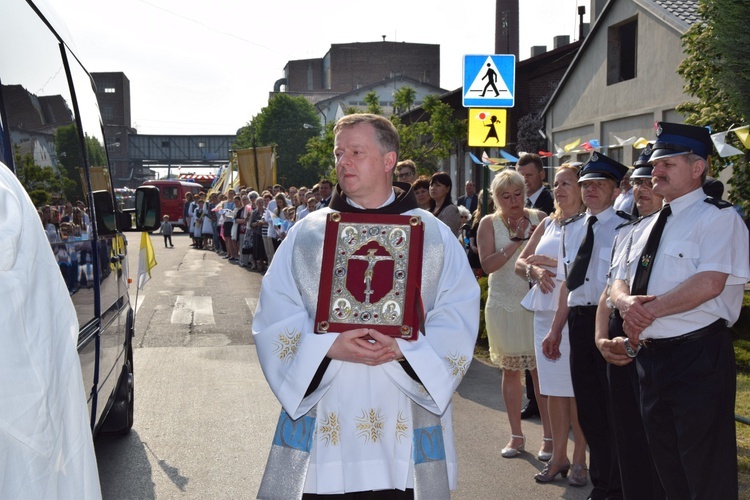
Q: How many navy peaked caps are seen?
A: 3